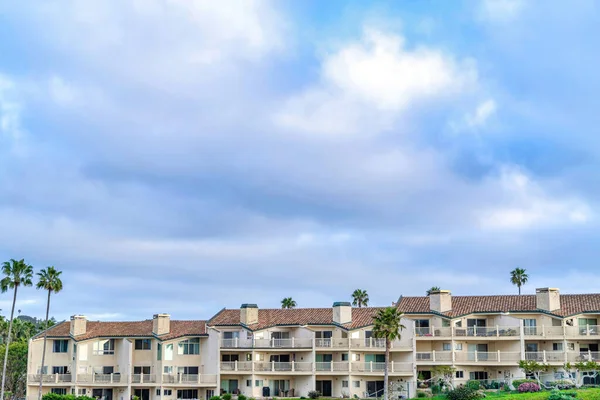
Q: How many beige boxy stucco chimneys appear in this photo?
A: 6